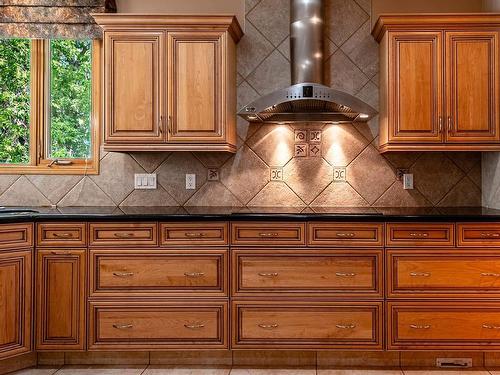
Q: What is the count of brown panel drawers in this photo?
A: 14